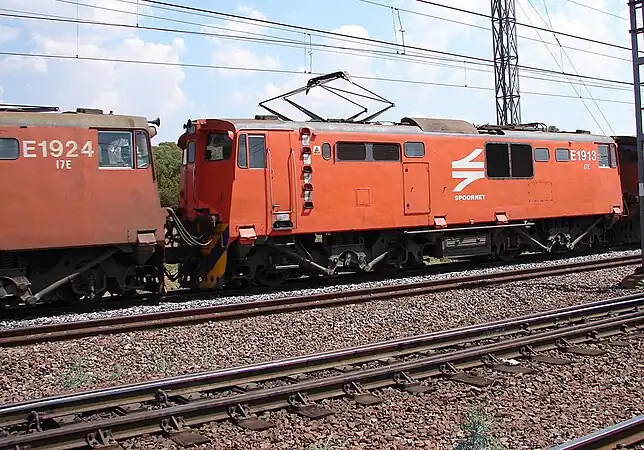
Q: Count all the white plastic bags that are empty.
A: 0